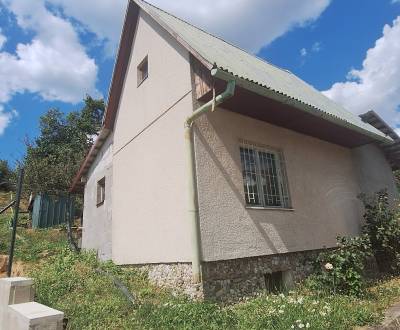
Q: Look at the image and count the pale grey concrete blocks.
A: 2